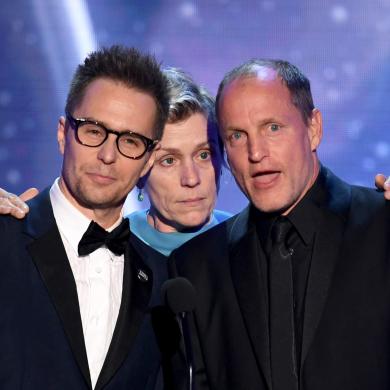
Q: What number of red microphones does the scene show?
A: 0